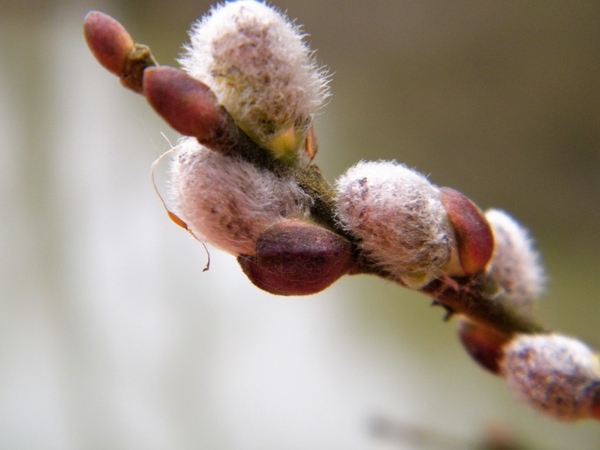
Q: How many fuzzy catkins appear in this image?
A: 5